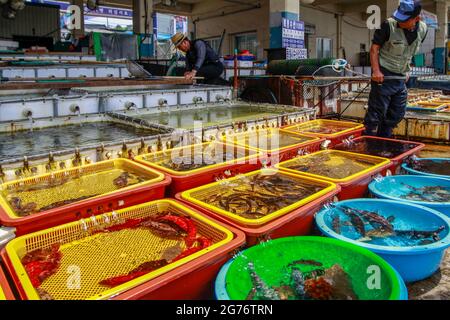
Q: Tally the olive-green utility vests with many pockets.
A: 1